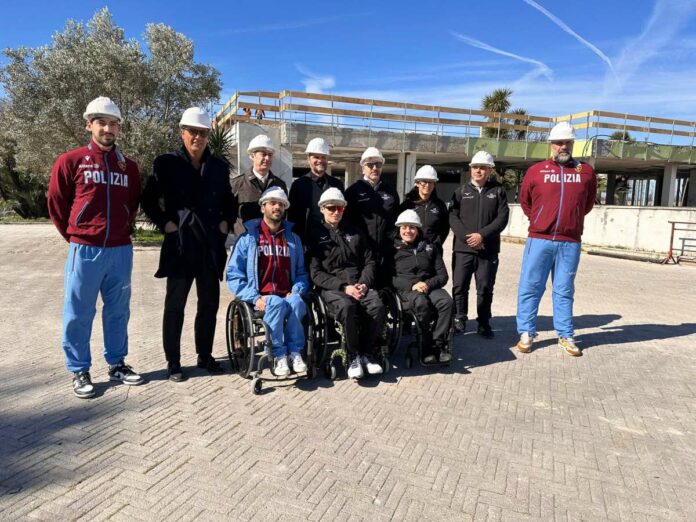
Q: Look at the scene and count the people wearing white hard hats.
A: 11